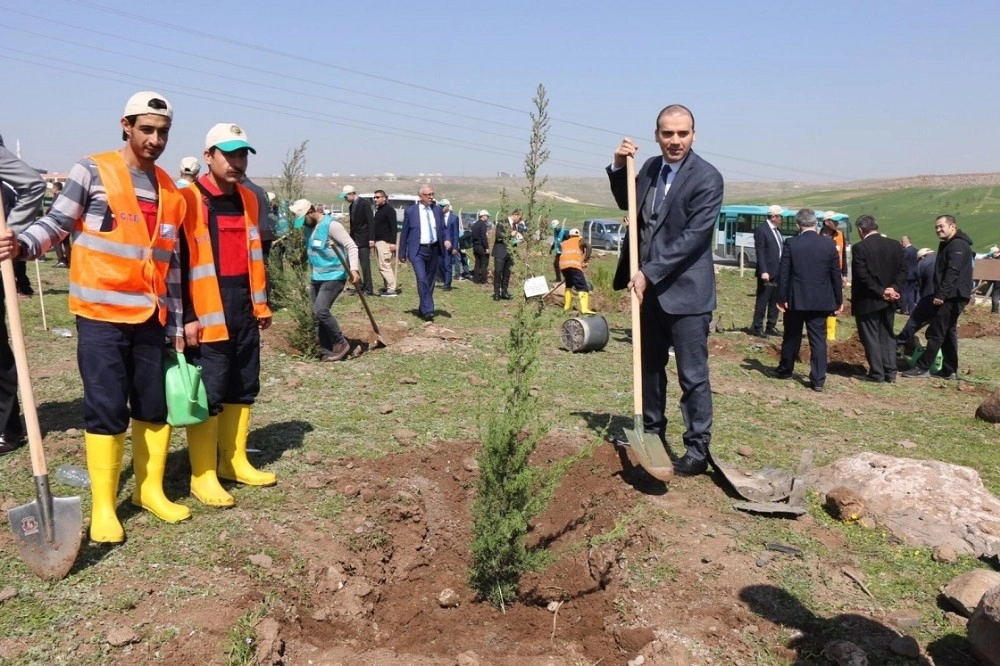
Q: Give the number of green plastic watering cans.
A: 2